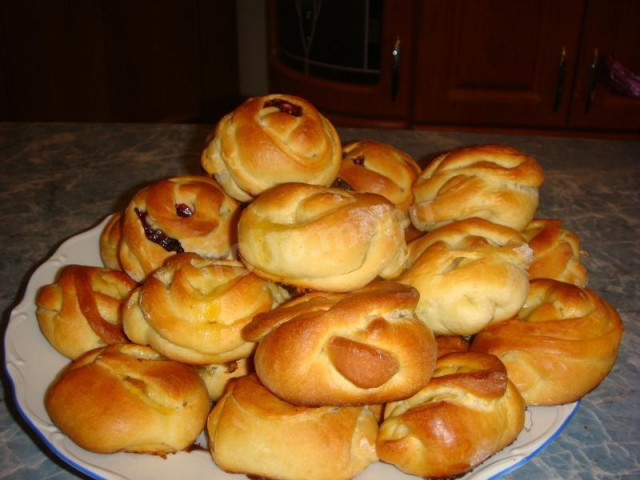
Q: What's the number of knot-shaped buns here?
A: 15